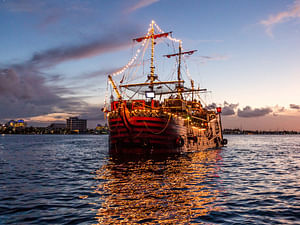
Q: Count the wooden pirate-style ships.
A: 1